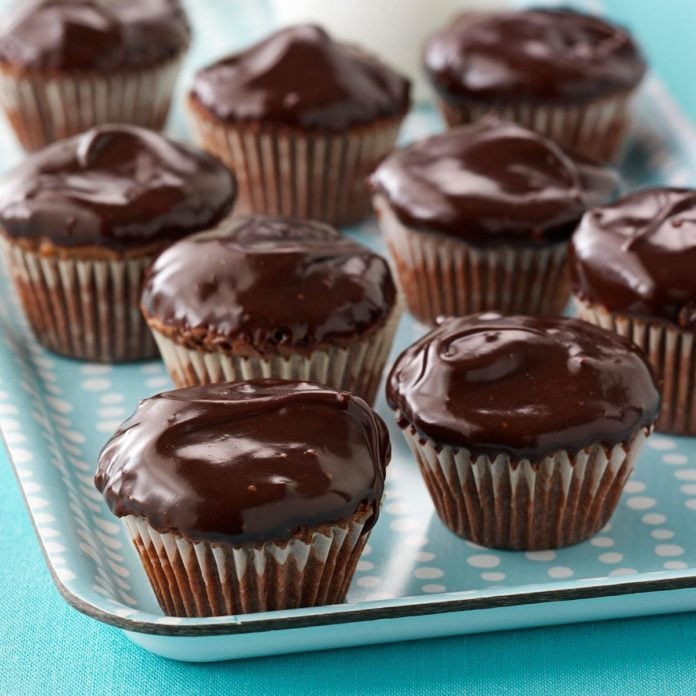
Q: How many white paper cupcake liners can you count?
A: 9